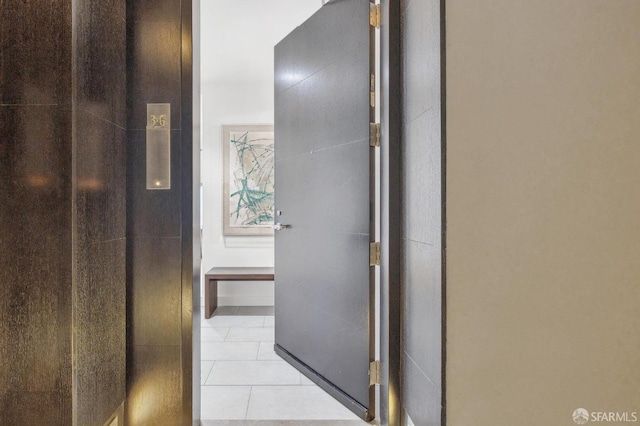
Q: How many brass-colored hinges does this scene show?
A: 4